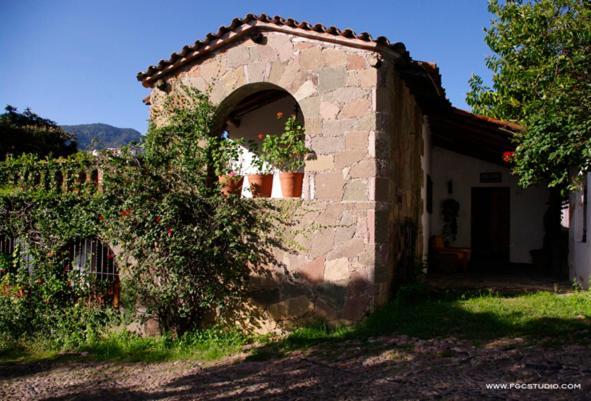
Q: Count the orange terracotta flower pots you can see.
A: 3